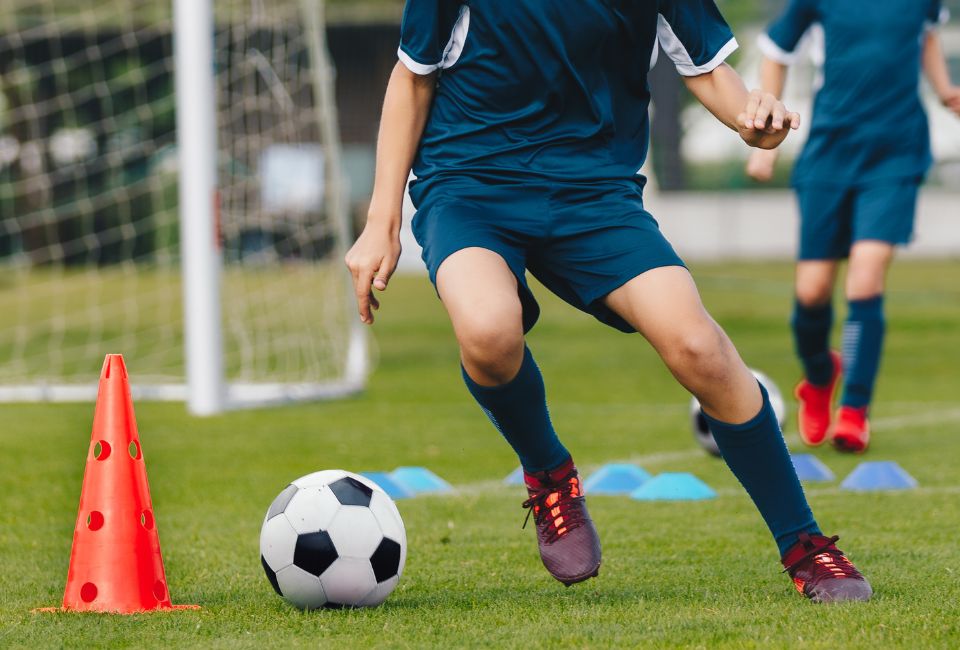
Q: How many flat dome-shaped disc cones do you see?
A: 7